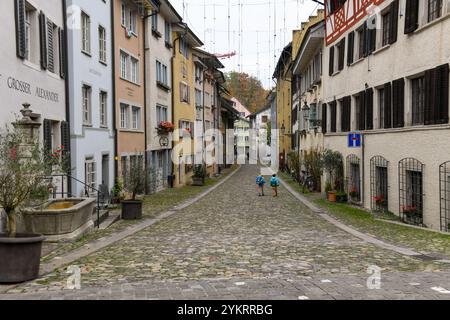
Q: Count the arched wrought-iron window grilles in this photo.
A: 4